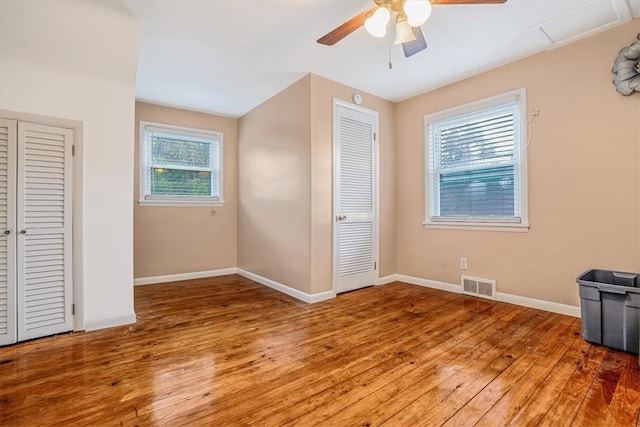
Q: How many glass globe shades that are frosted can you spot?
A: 3